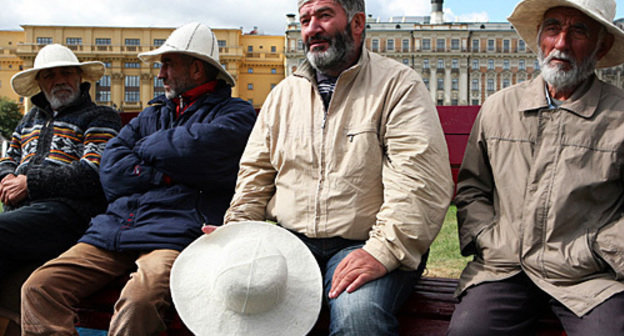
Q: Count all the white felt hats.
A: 4